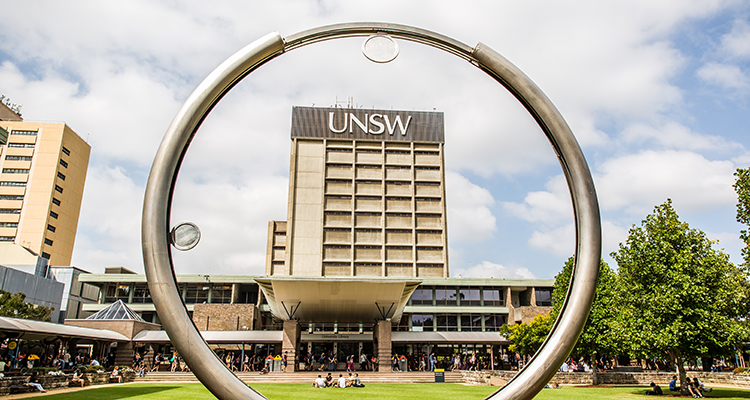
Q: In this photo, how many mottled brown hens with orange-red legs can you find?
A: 0